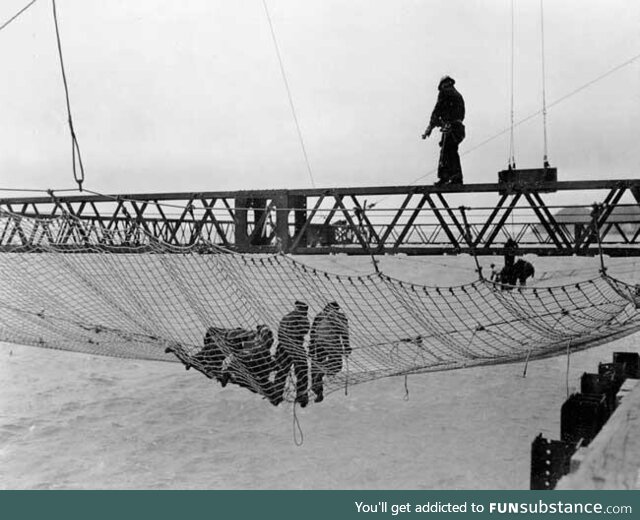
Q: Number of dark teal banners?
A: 1